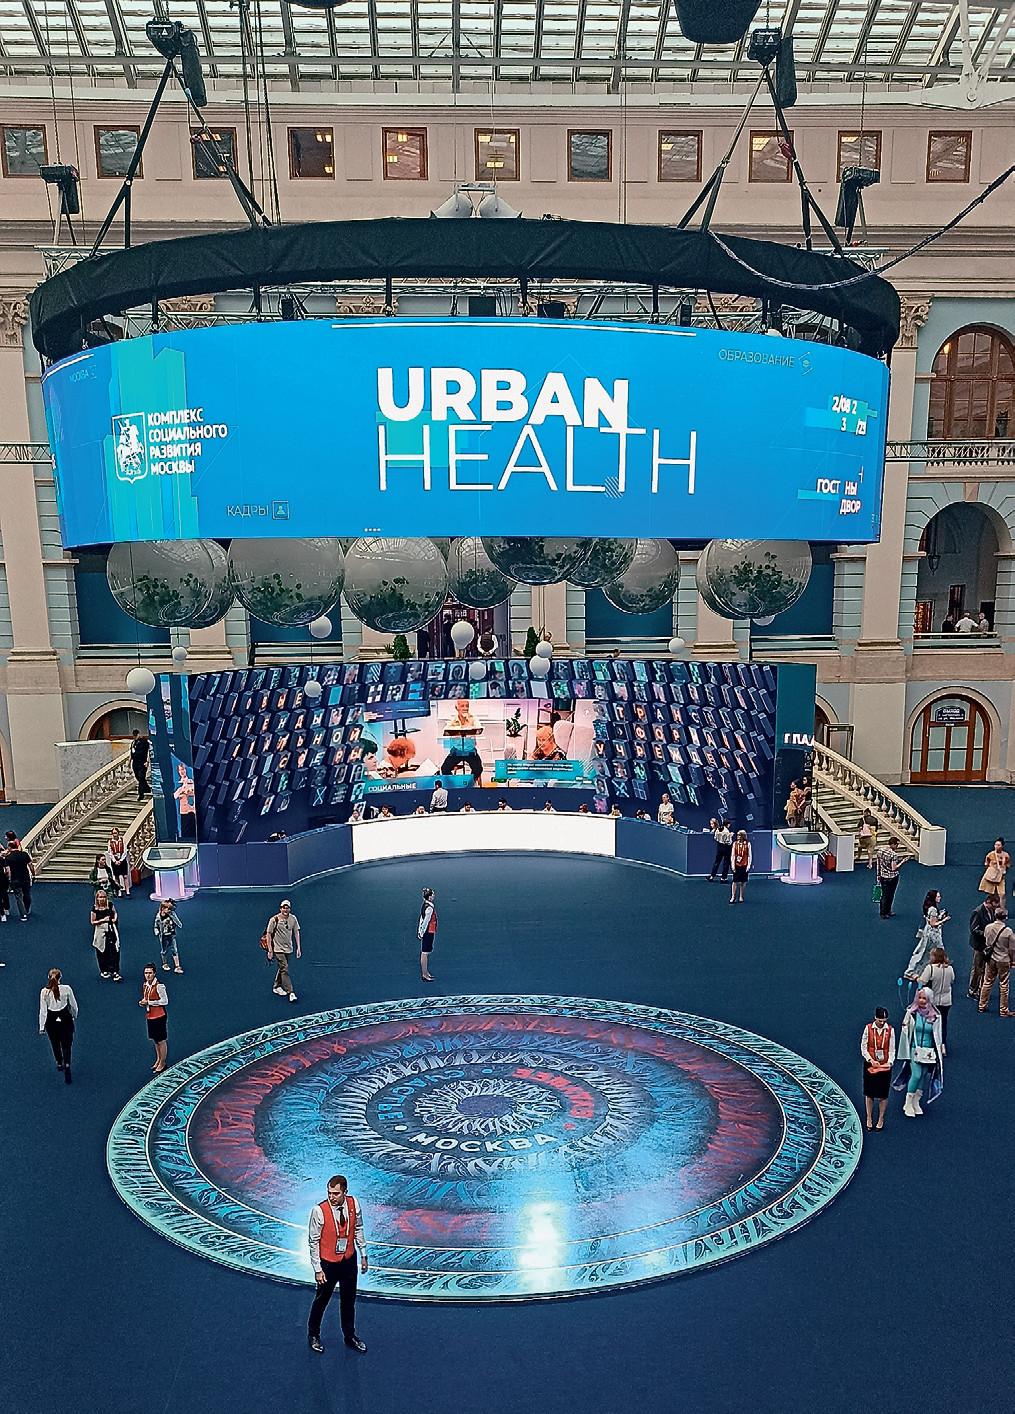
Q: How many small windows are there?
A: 11